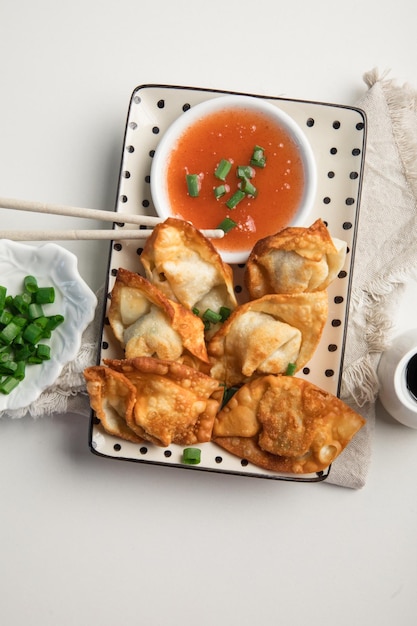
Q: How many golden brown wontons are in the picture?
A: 6